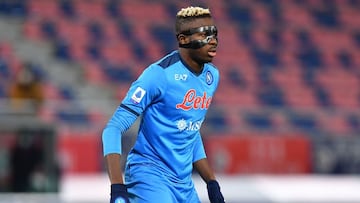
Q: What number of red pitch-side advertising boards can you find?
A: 2